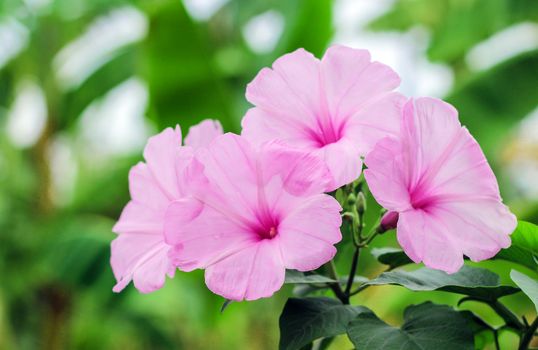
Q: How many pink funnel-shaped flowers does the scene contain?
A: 4